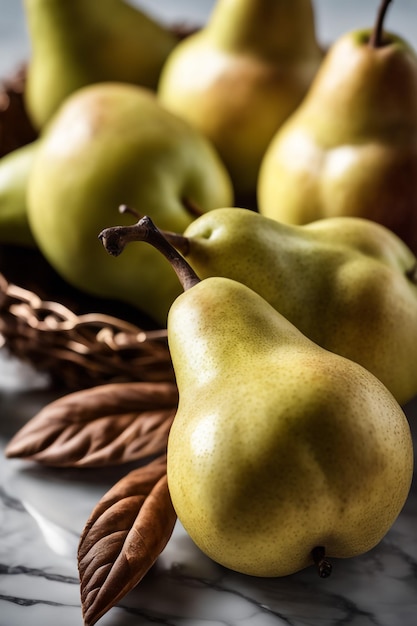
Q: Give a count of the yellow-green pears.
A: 7